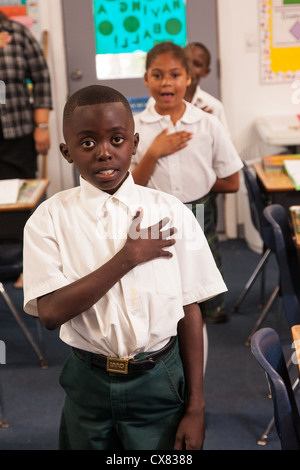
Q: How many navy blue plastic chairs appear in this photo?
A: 3